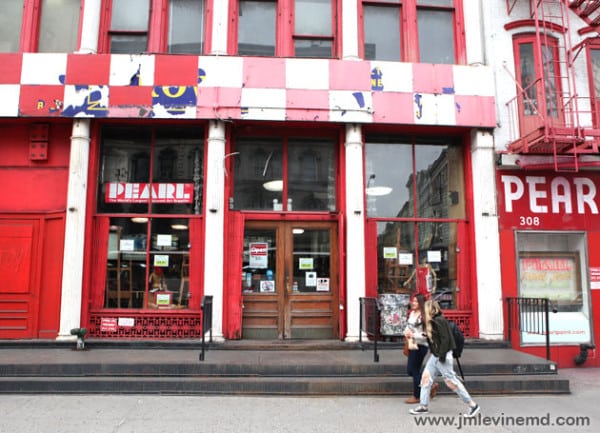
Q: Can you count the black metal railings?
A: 3